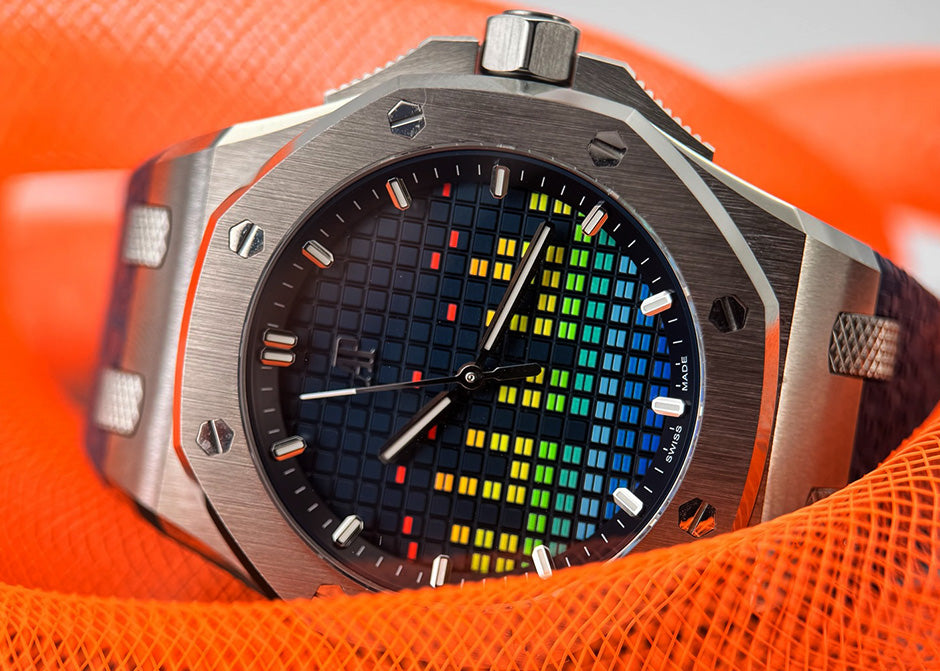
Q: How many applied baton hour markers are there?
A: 13